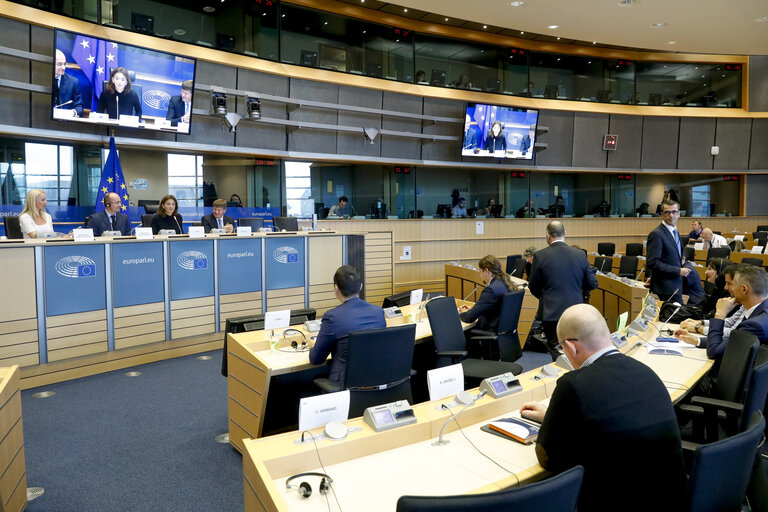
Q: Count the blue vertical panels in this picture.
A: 5